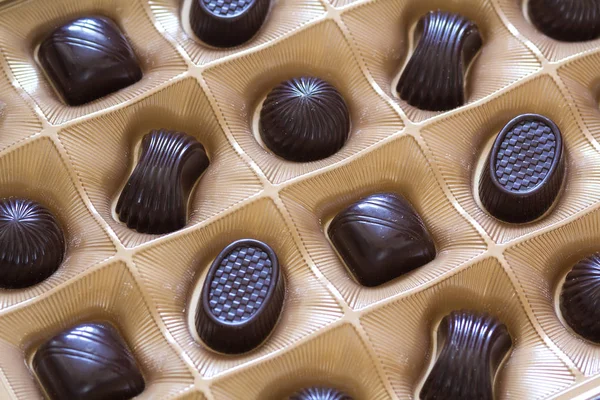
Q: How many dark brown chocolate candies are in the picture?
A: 14